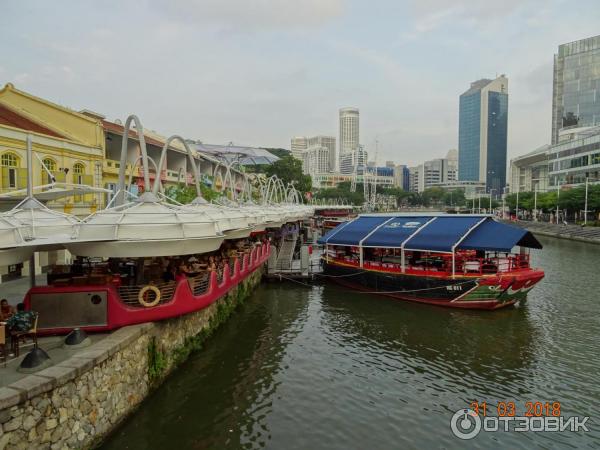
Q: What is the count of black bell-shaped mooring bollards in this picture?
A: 2